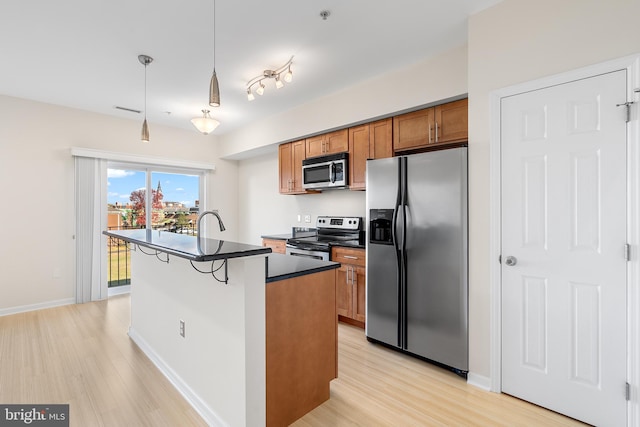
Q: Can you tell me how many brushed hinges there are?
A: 3